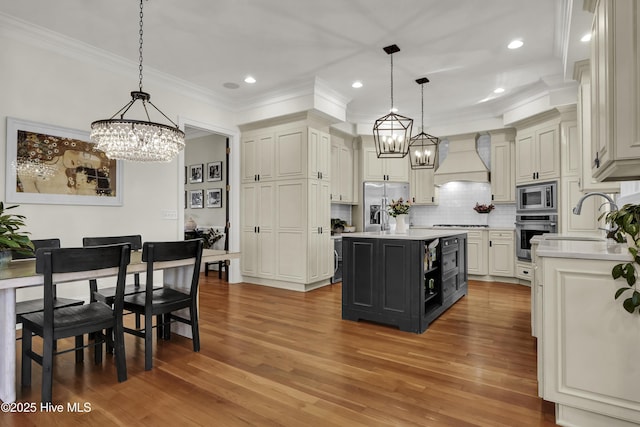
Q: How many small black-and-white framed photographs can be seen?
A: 4